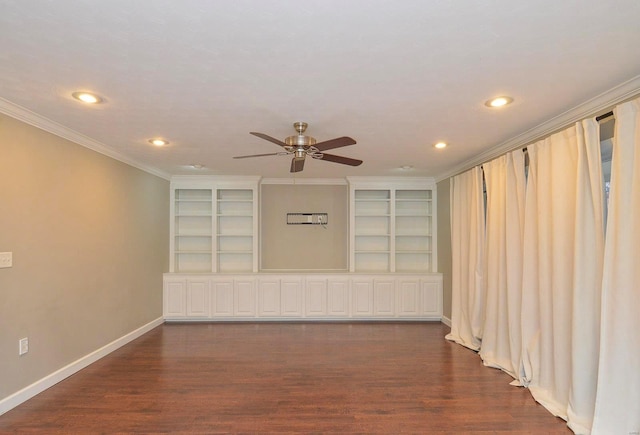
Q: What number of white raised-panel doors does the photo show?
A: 12